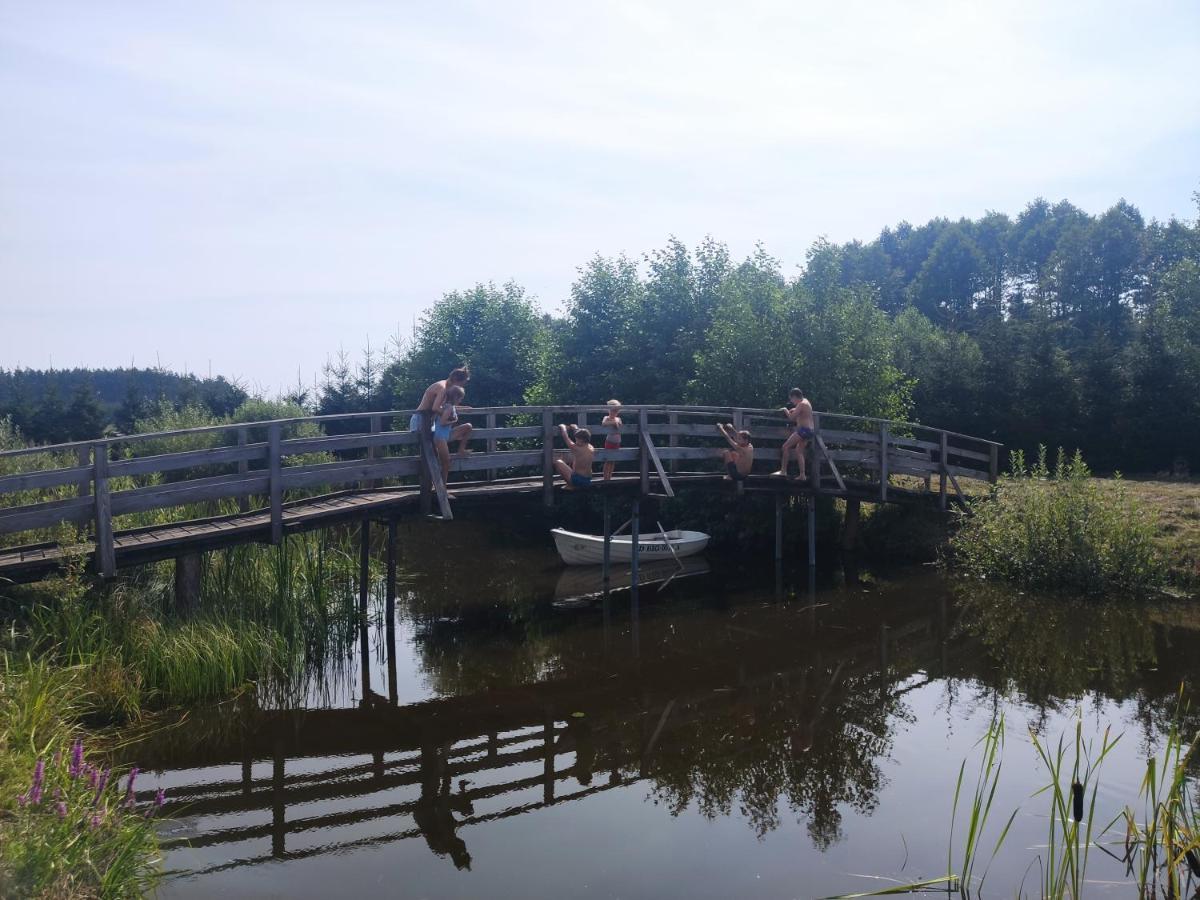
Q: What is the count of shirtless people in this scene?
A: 5